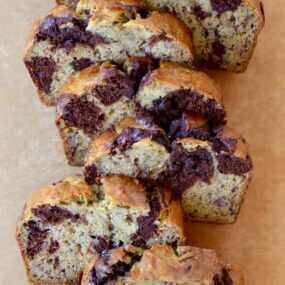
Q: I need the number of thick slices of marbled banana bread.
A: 6